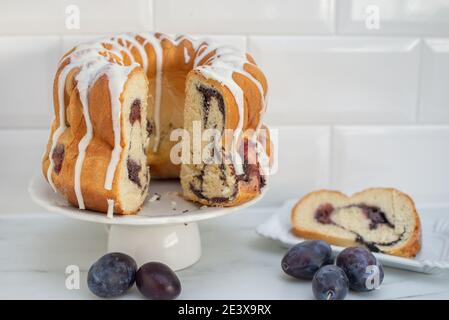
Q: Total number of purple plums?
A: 5